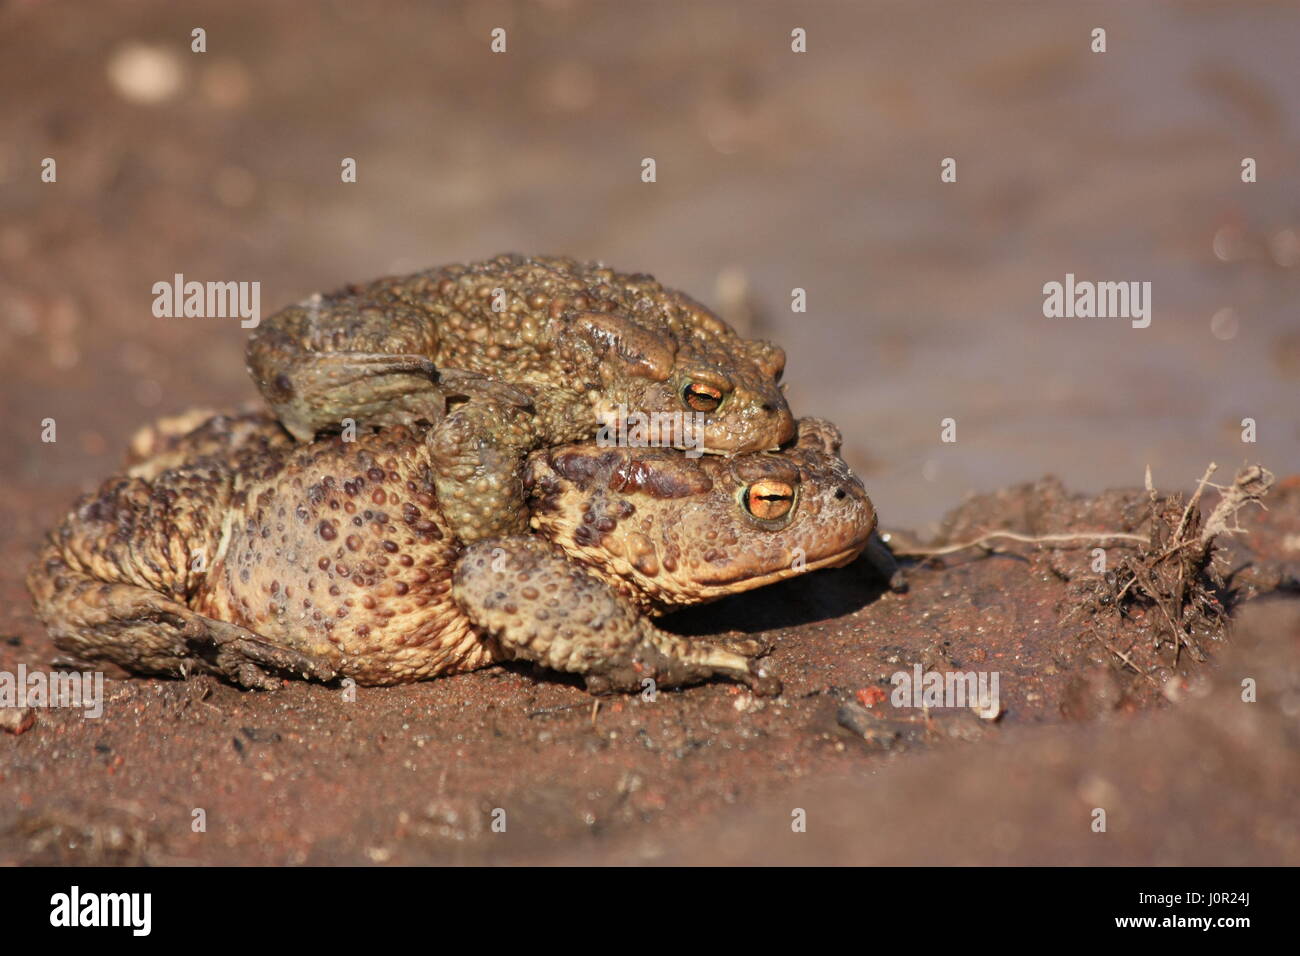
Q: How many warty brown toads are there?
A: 2